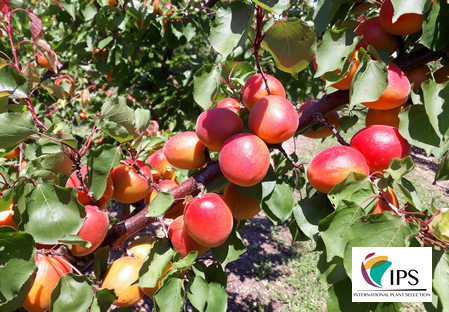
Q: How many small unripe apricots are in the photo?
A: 0